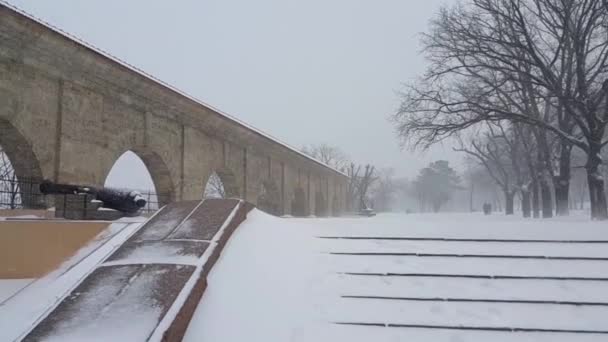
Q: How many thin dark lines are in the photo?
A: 5